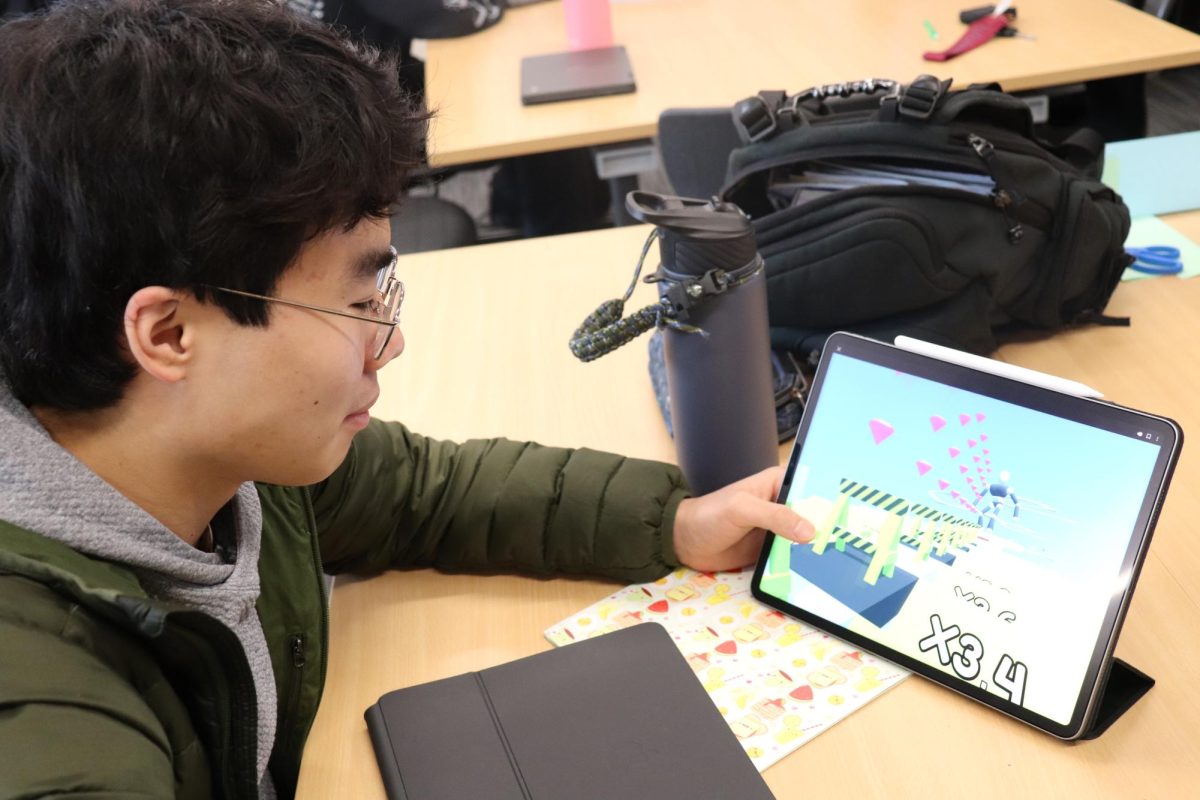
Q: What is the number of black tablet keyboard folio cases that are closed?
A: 1